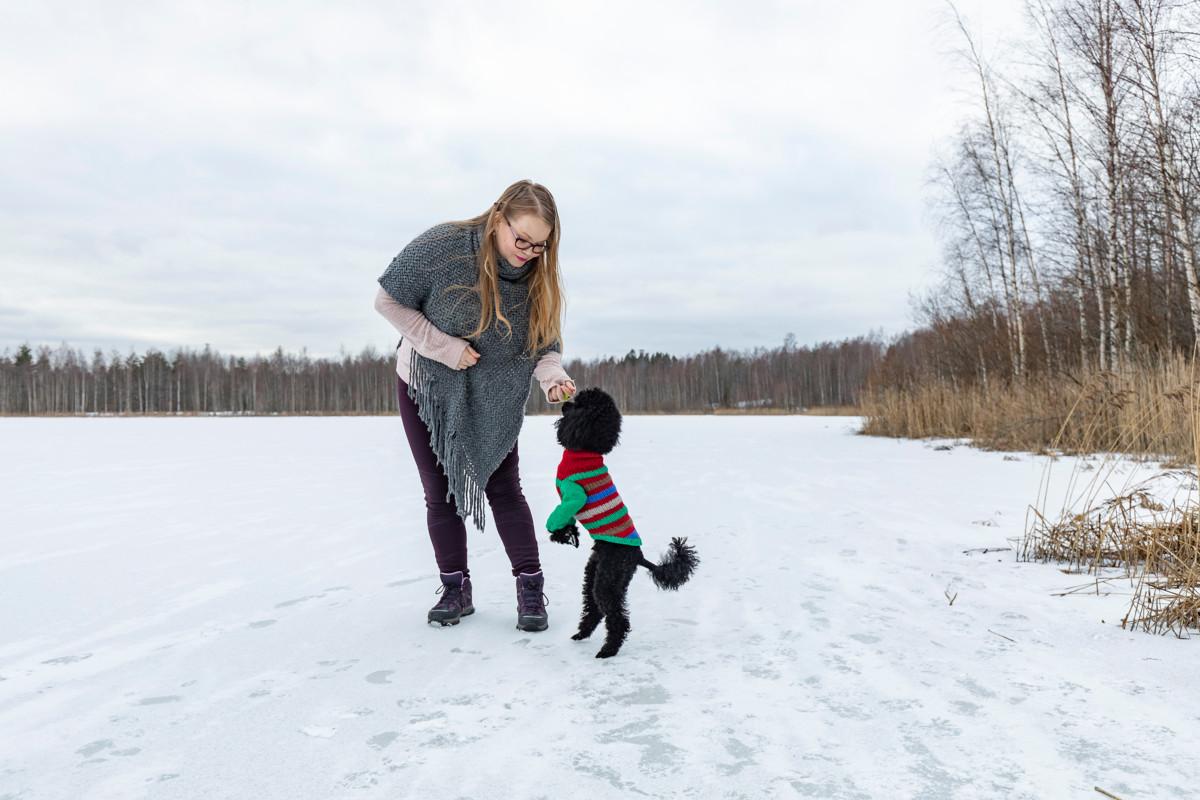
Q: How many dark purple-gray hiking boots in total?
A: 2